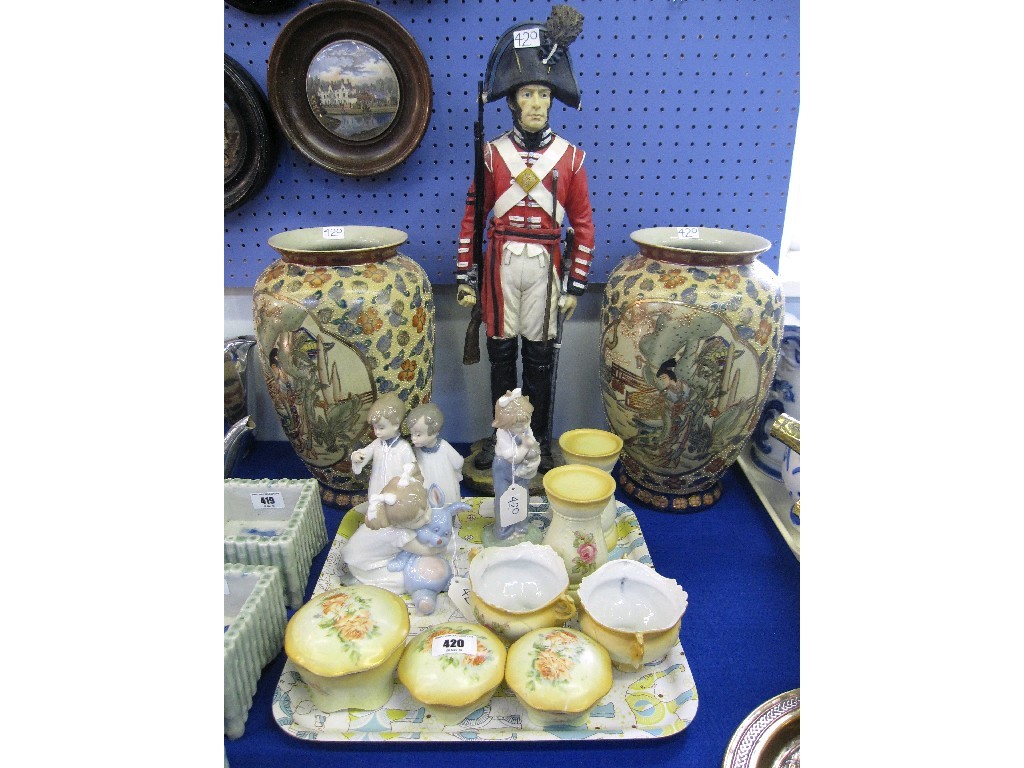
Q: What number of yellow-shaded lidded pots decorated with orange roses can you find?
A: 3